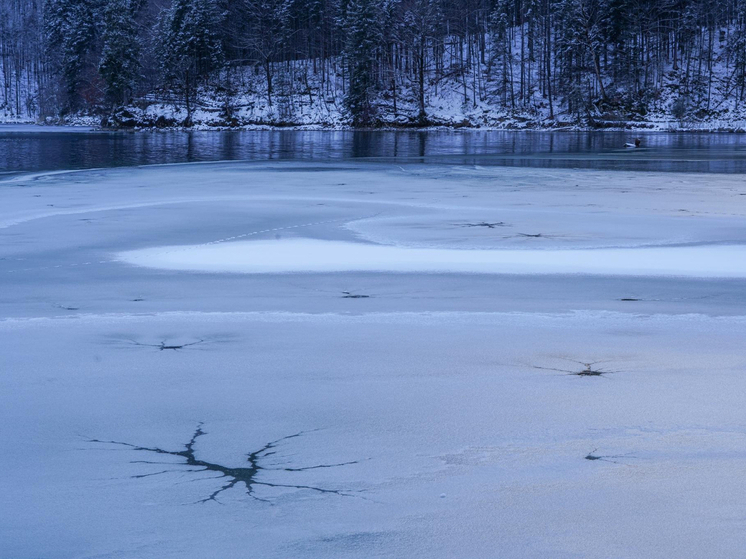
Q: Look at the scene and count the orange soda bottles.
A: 0